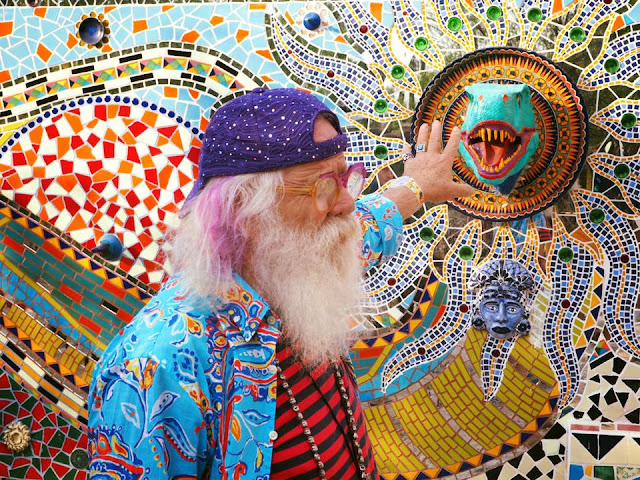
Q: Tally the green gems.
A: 15